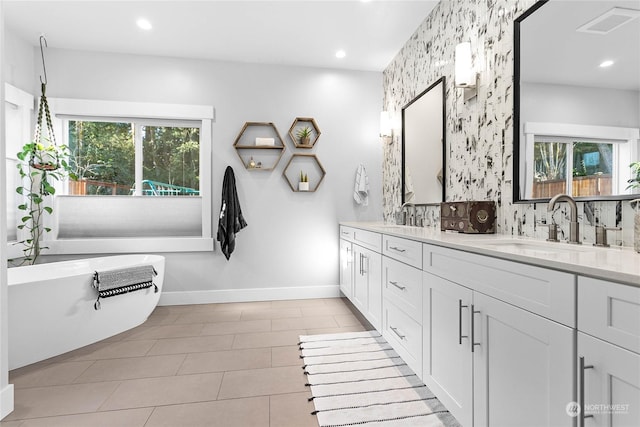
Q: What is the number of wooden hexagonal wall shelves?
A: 3